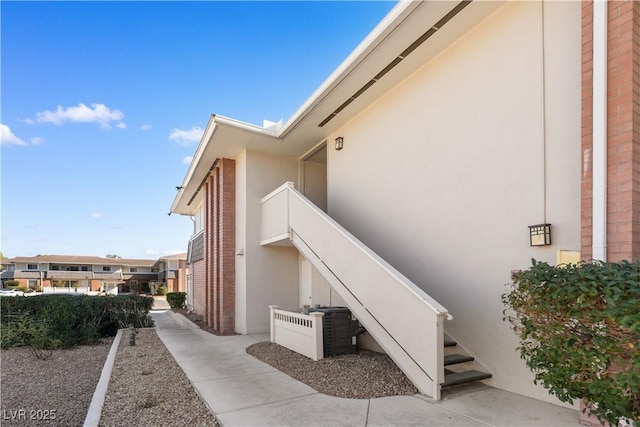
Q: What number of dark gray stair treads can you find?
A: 3